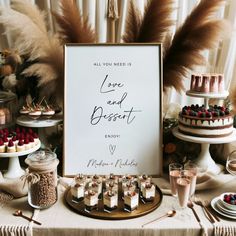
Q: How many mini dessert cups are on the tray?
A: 13